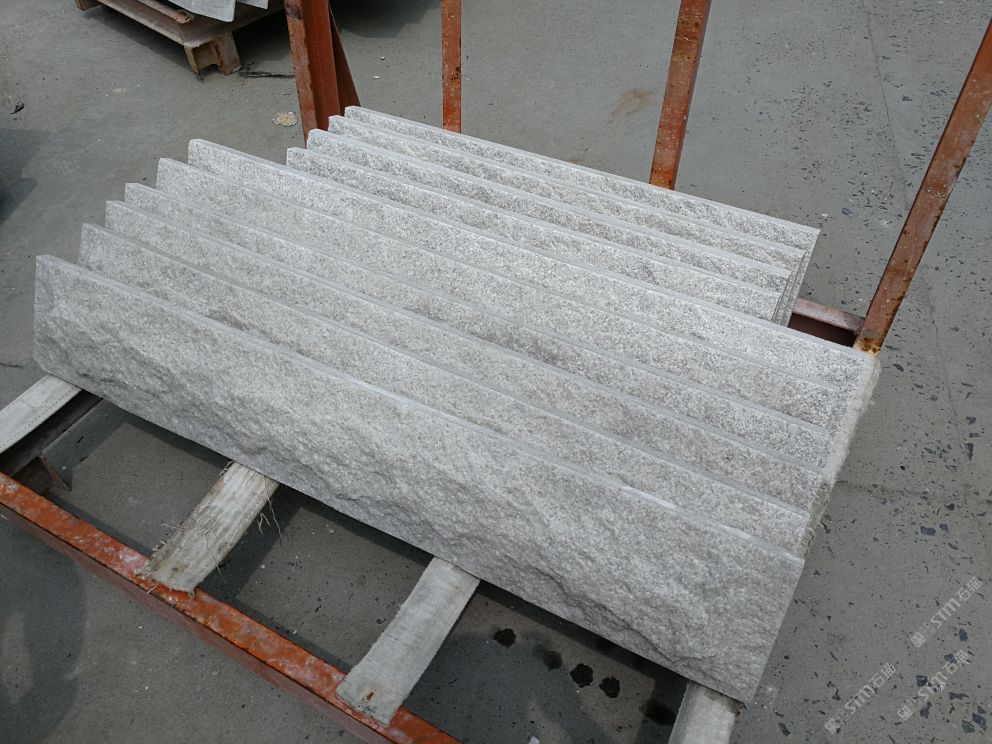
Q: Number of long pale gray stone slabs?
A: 10